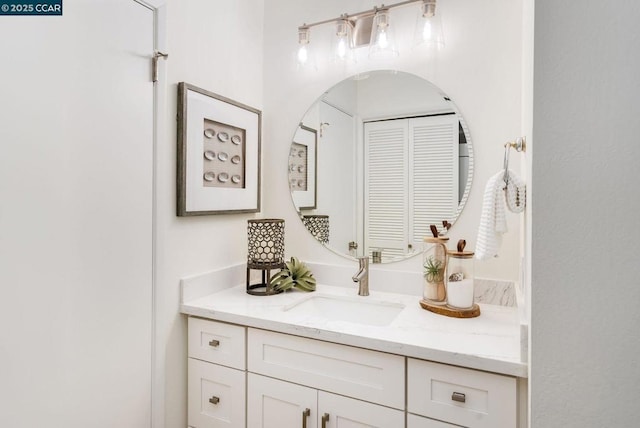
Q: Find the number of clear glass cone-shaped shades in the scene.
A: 4